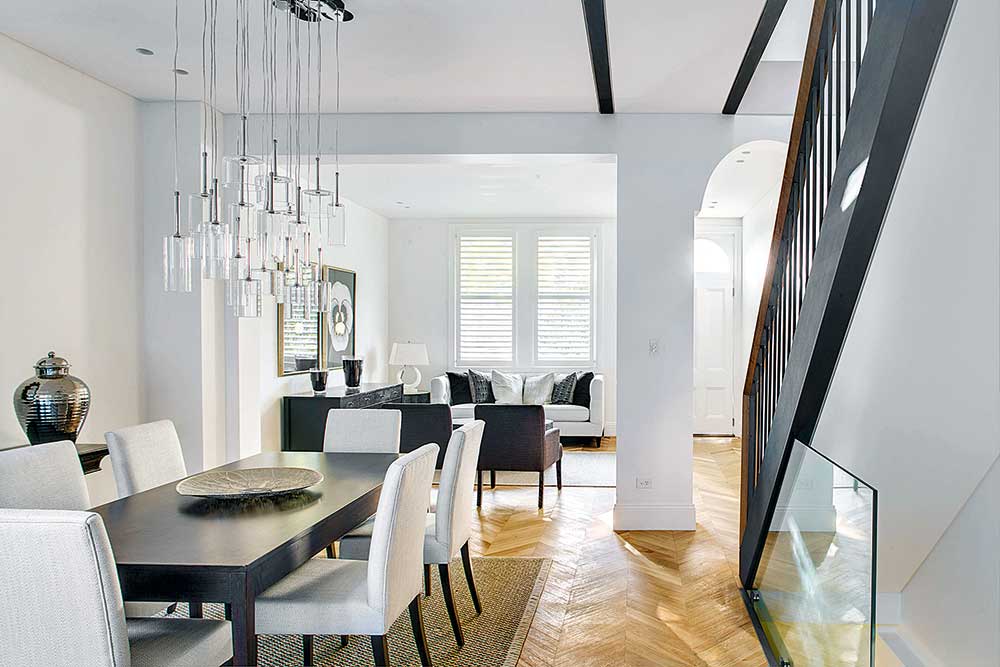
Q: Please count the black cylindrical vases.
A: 2